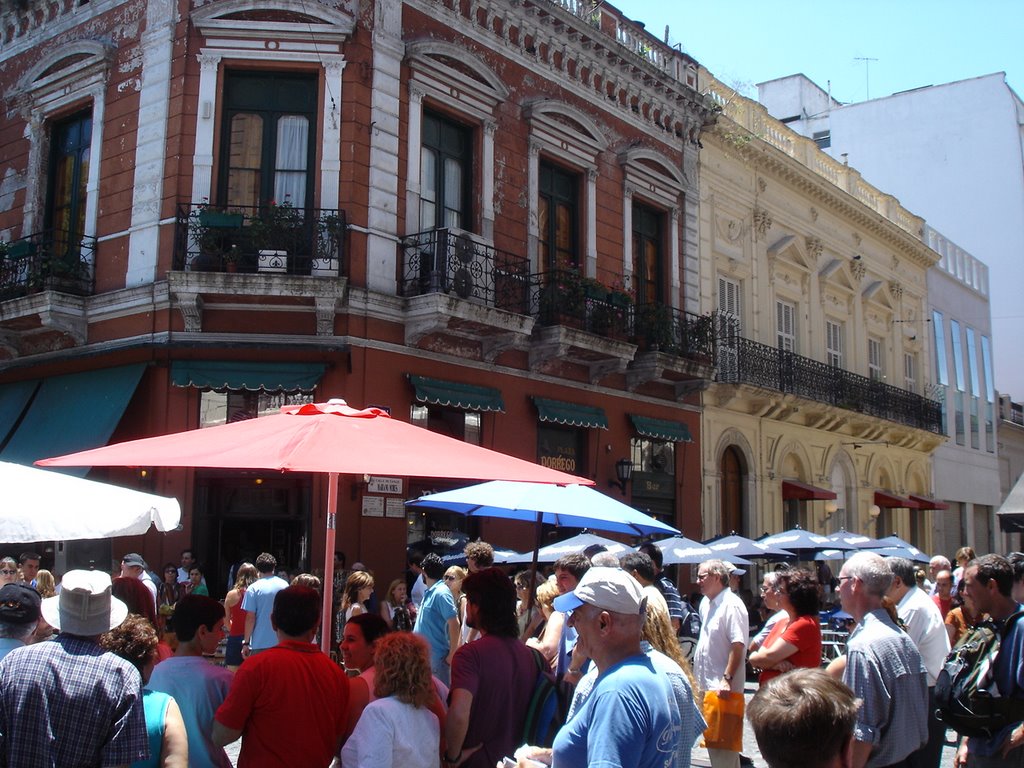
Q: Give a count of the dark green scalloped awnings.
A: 4